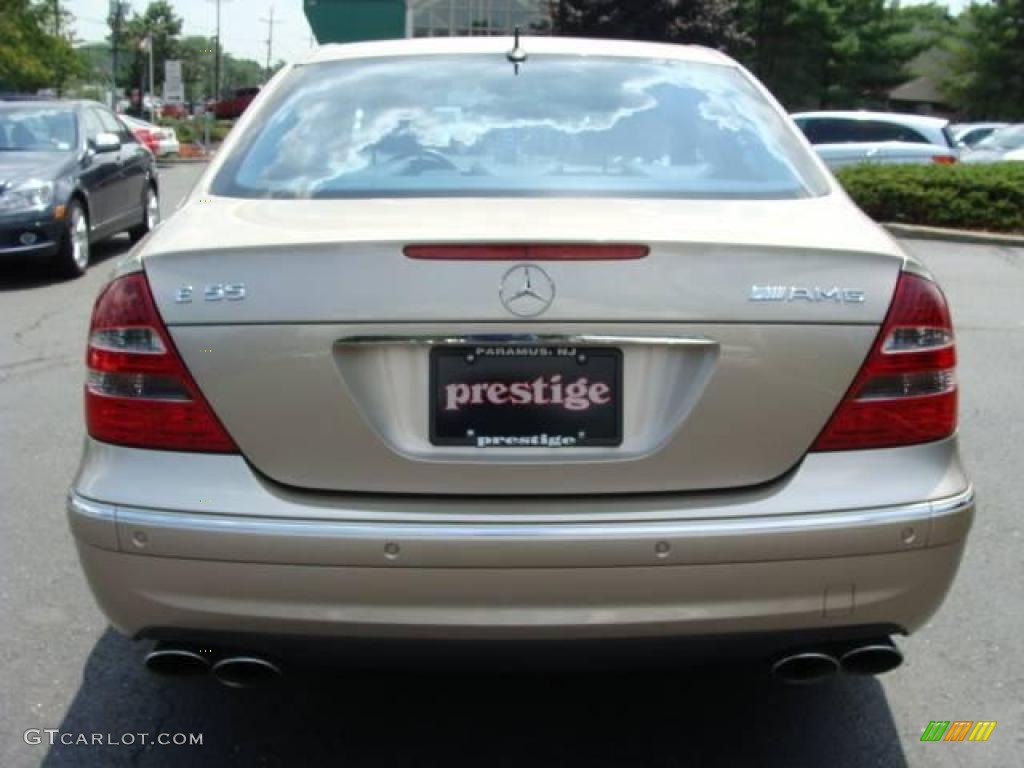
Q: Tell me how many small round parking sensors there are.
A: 4